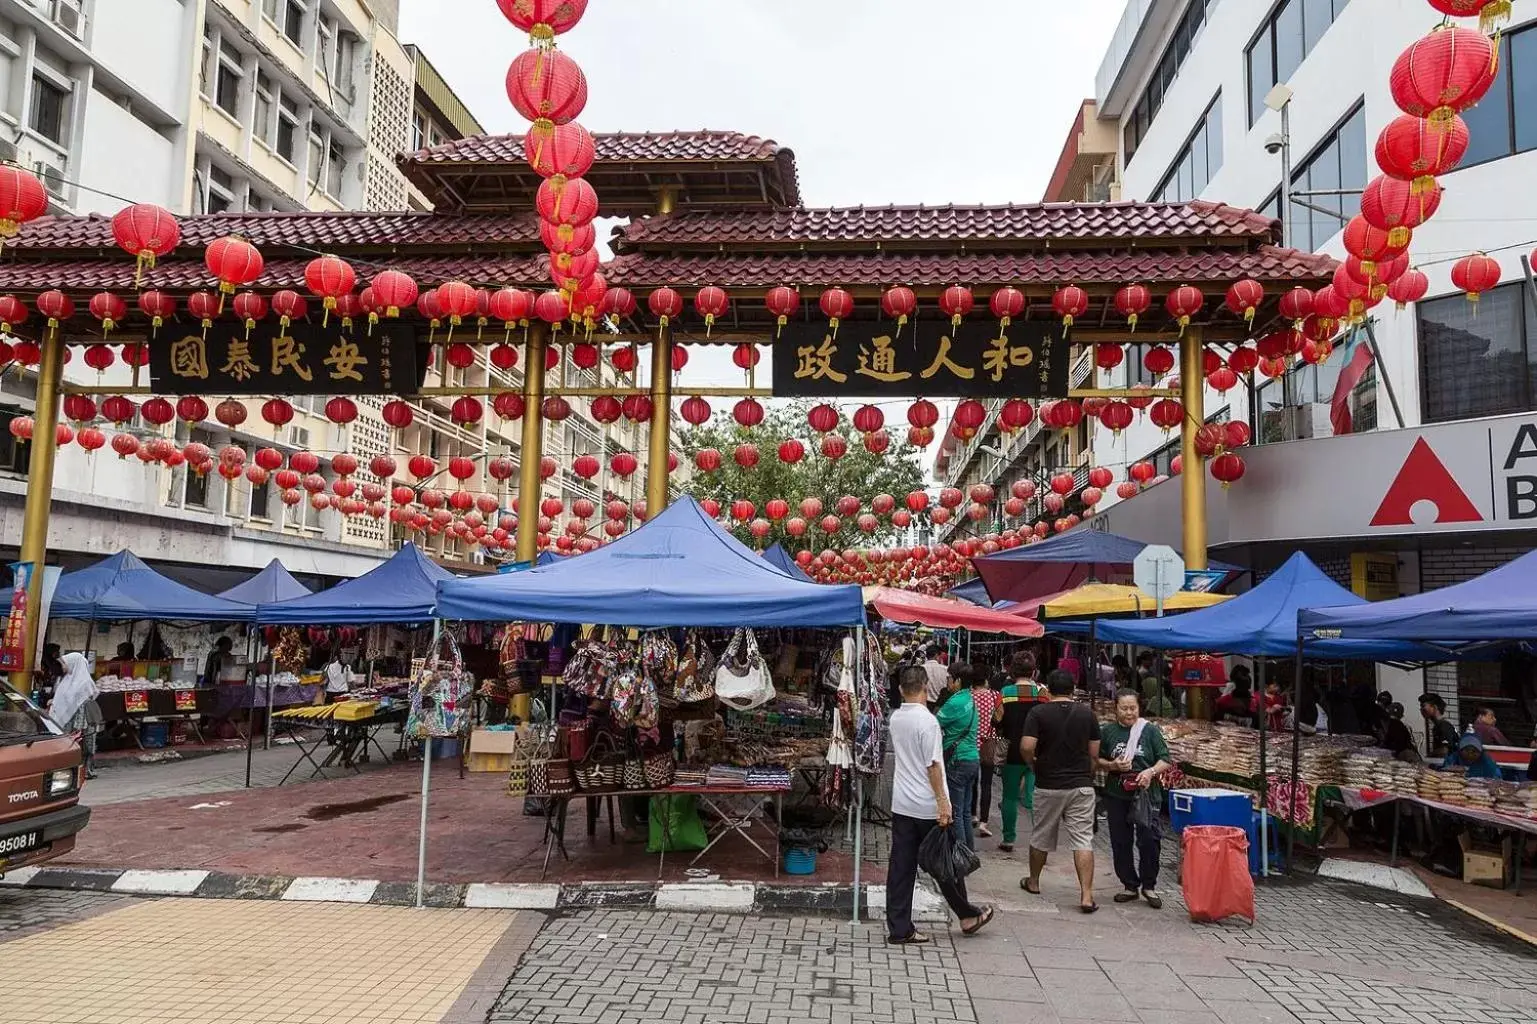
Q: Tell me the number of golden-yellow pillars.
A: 4